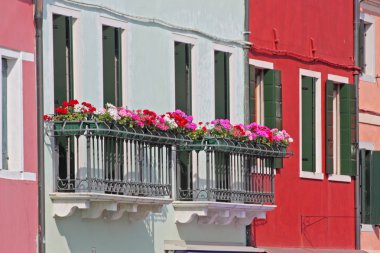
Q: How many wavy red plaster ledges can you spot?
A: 1